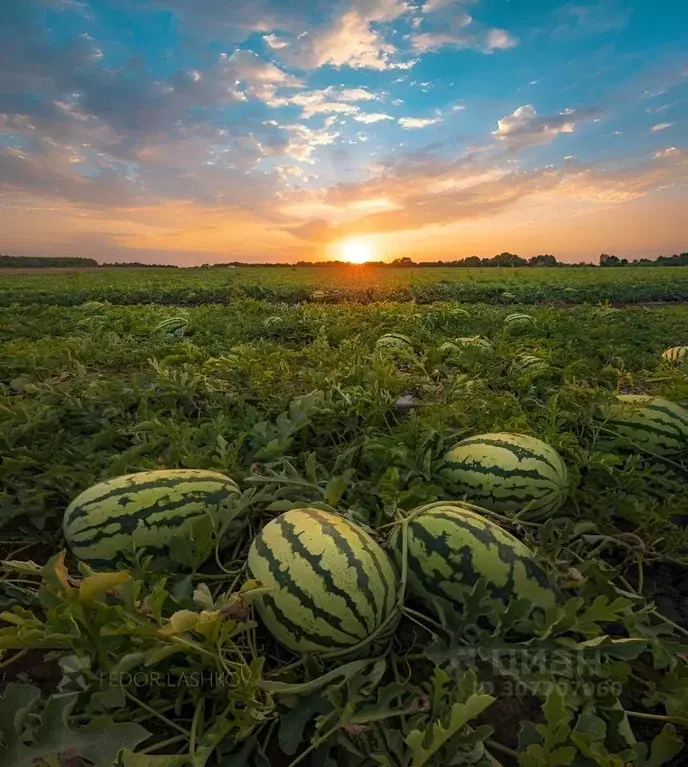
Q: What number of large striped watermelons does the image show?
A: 5